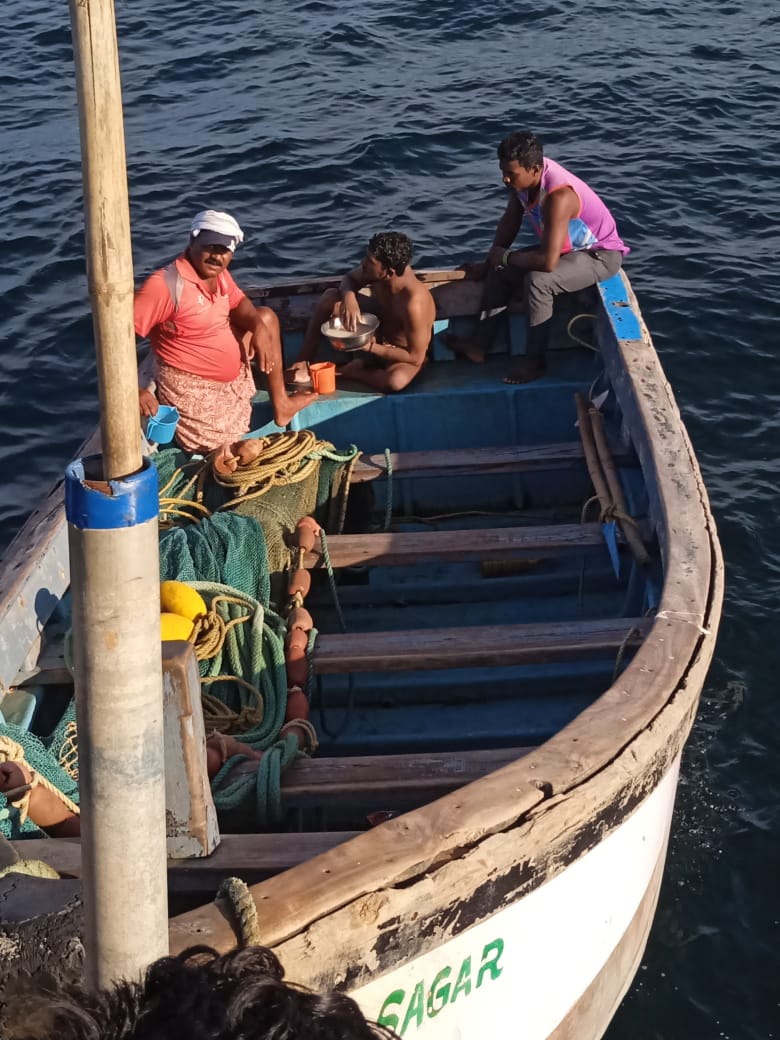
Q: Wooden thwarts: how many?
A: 5